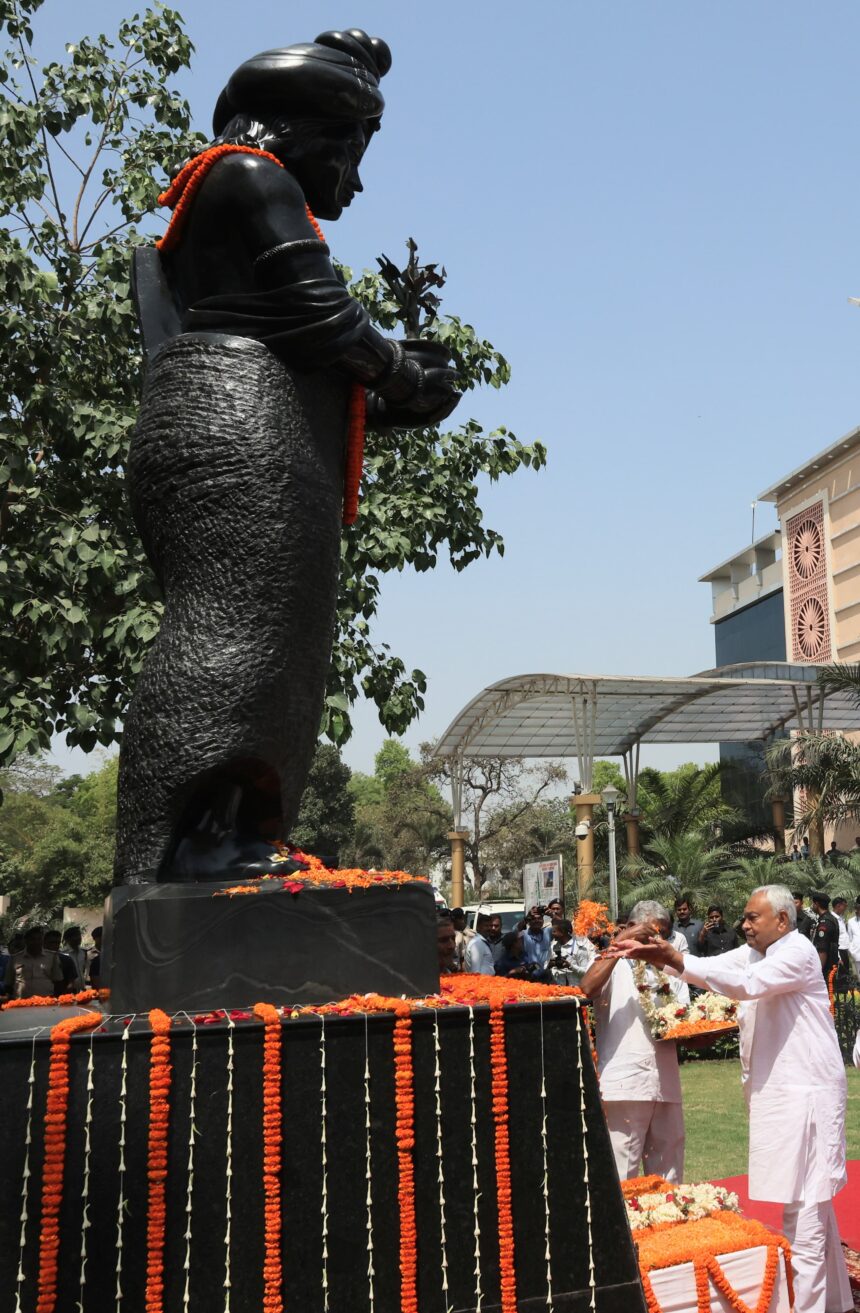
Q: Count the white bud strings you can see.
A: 11